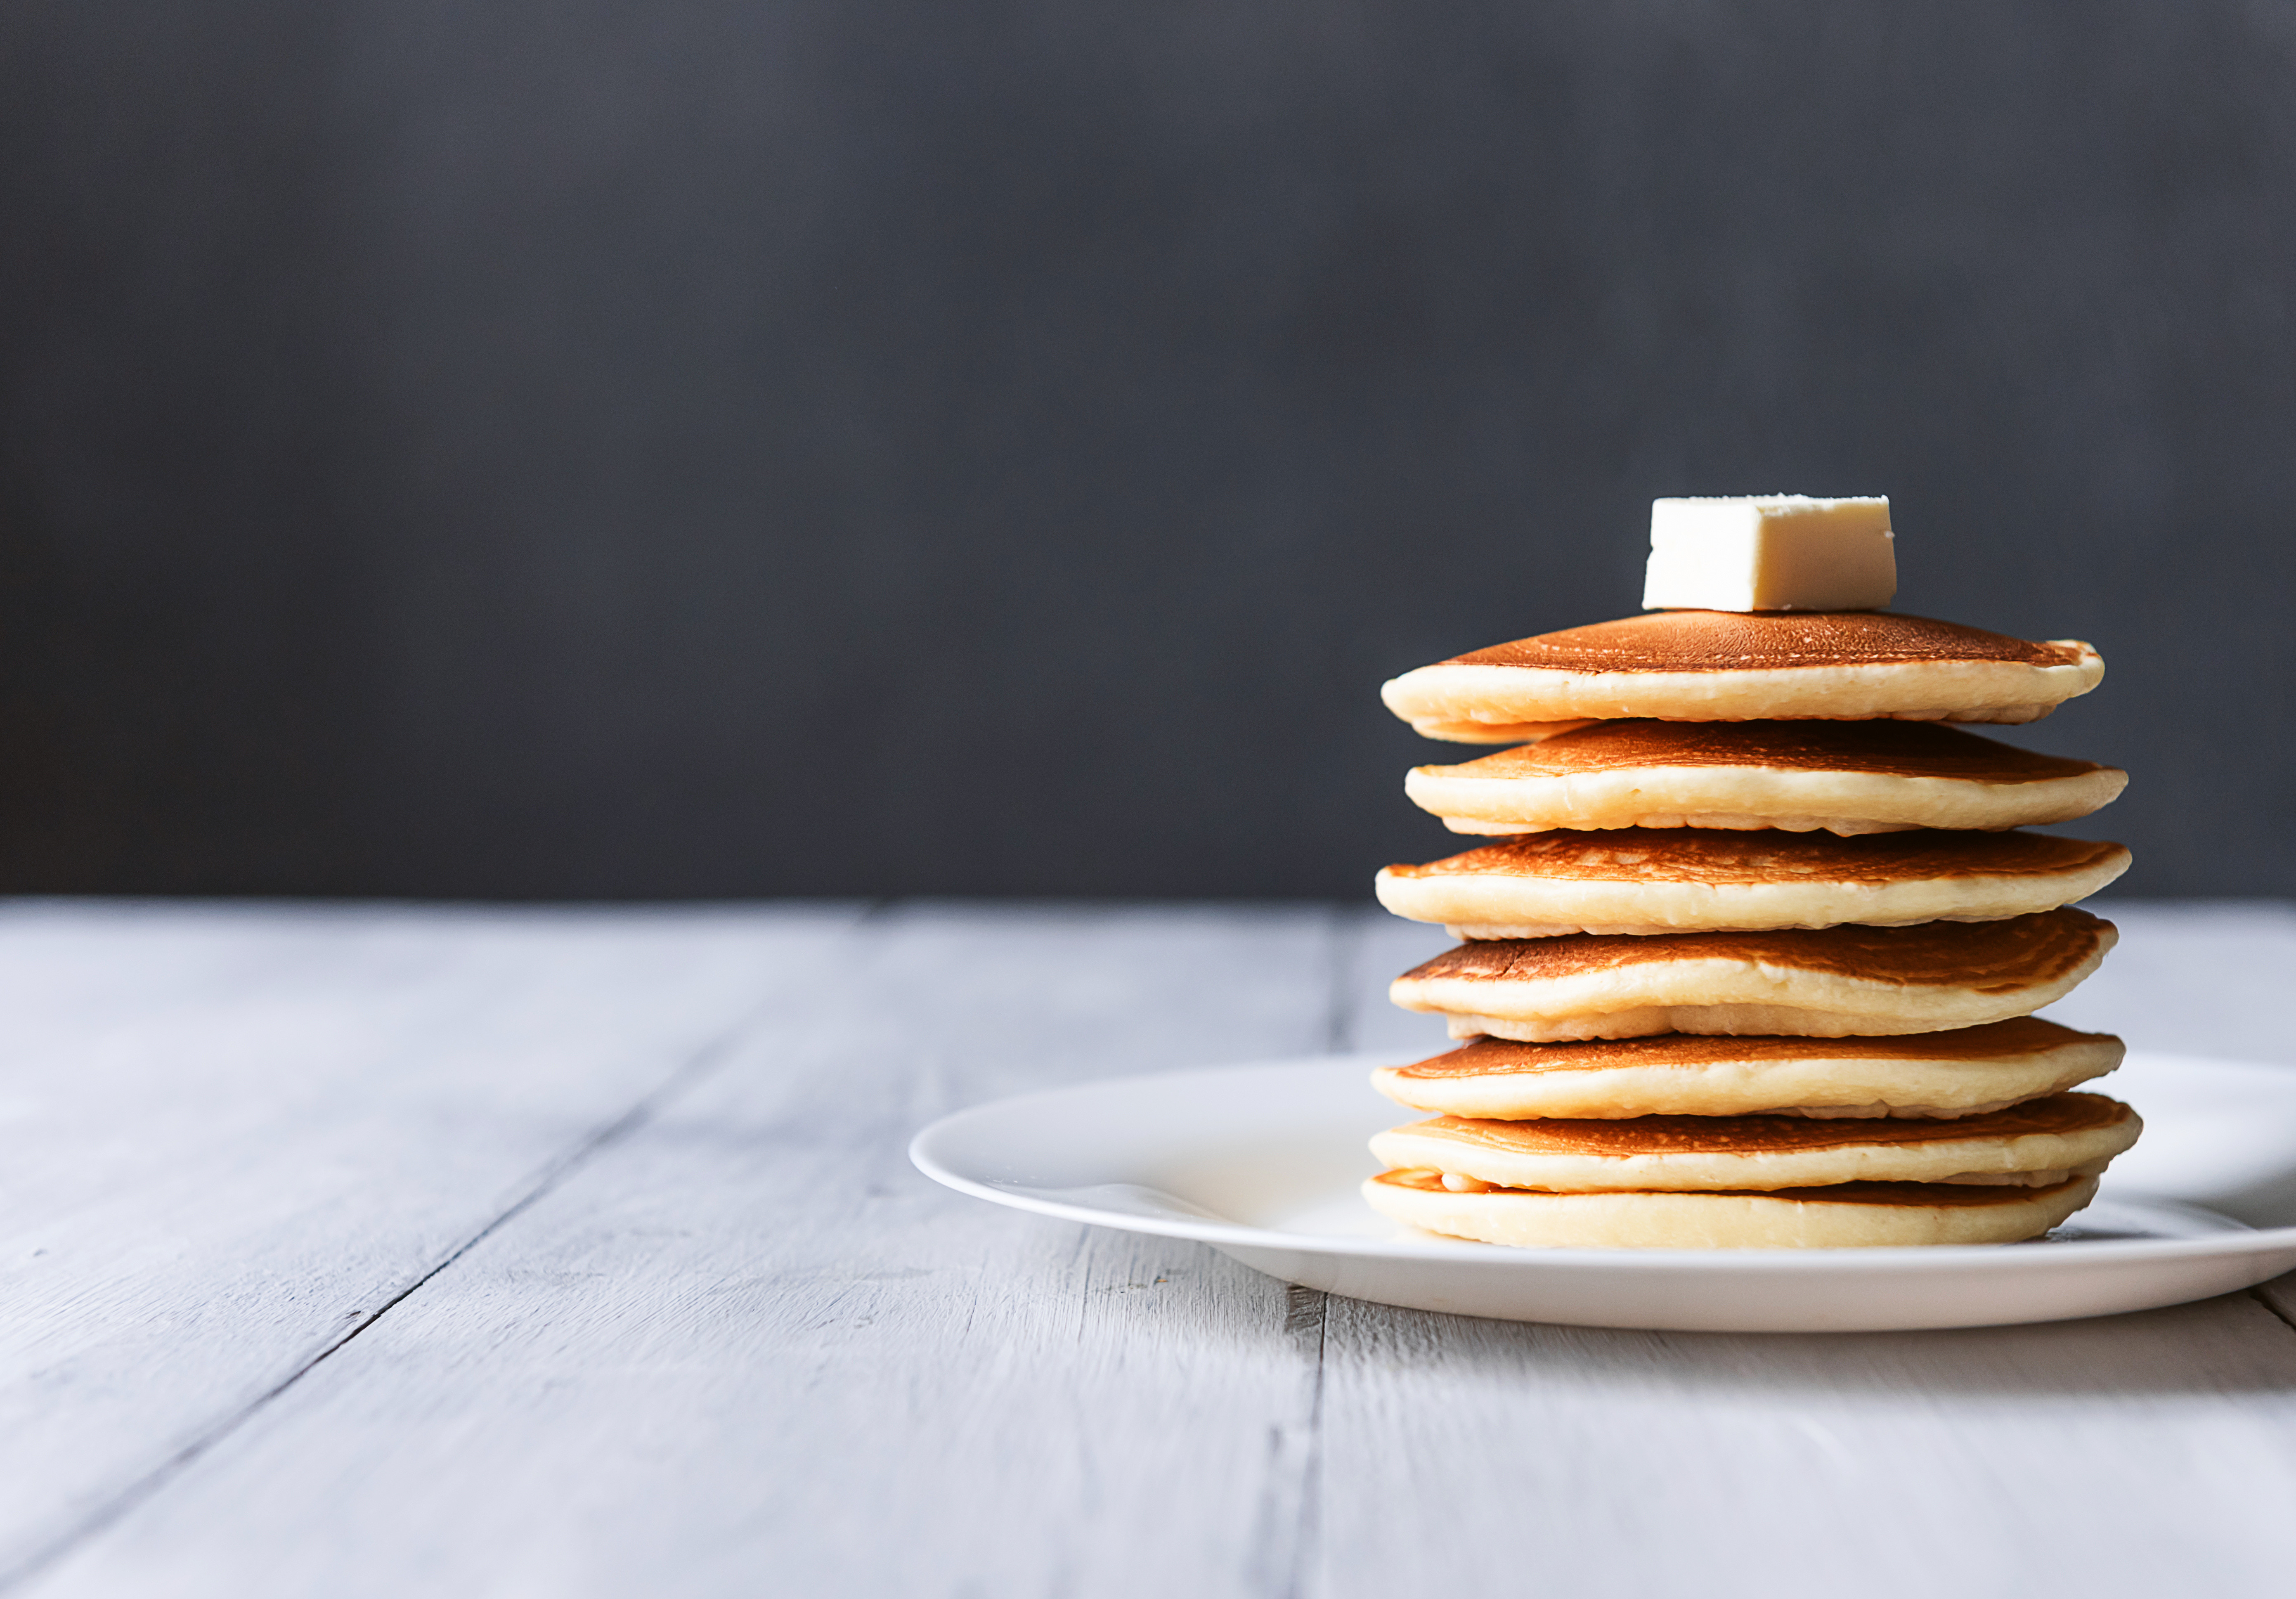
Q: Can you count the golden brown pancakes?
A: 7